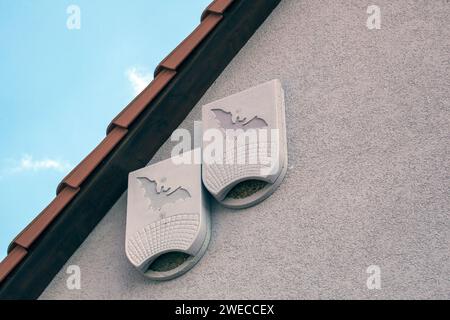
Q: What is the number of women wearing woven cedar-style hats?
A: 0